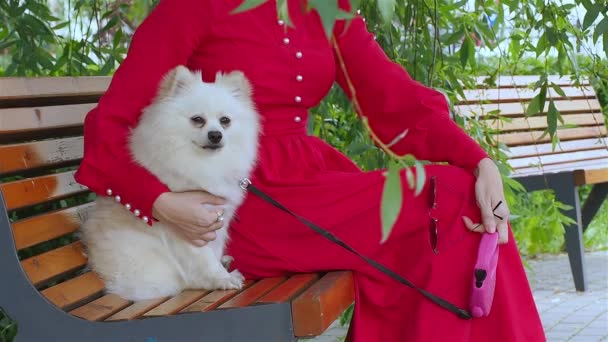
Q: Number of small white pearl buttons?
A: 11